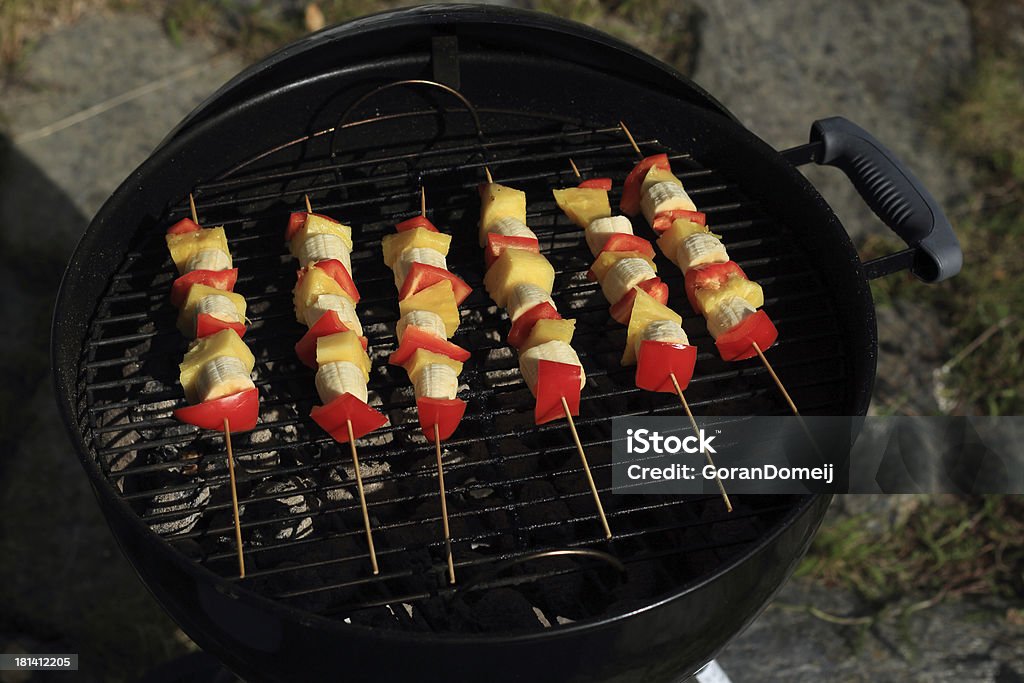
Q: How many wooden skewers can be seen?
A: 6